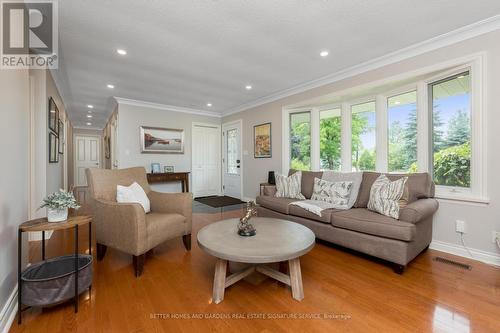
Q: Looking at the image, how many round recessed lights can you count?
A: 8